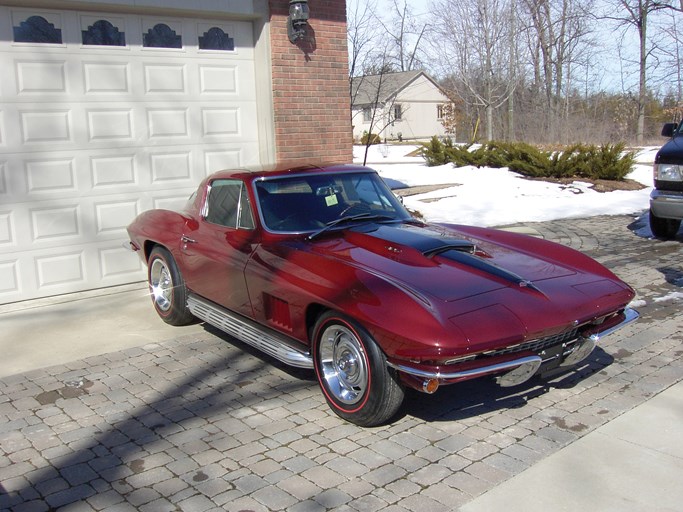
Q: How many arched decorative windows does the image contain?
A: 4